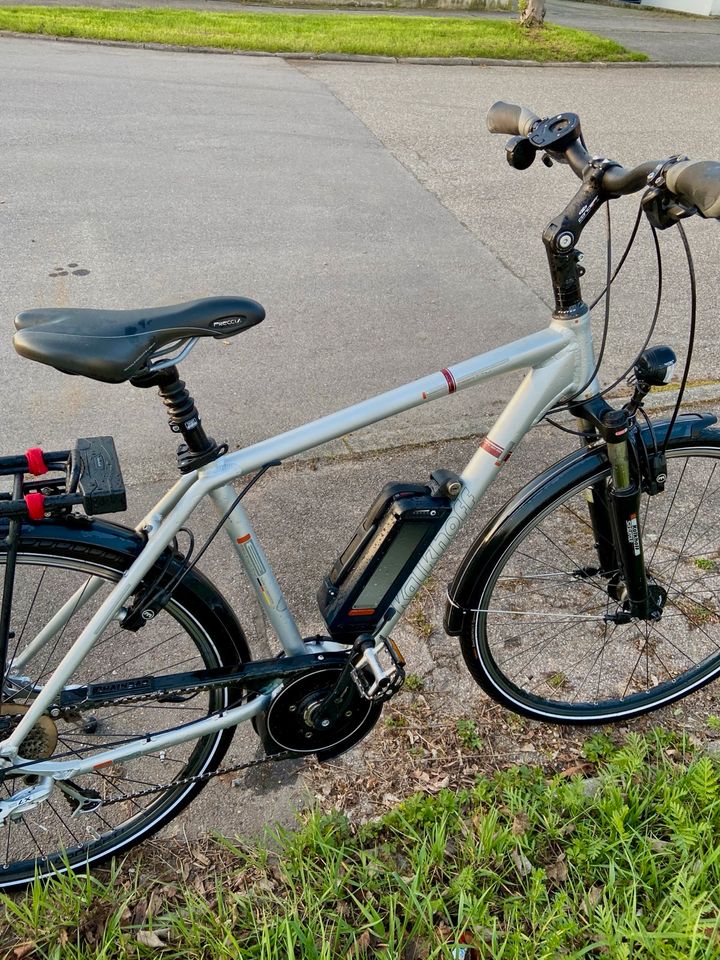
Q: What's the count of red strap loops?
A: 2